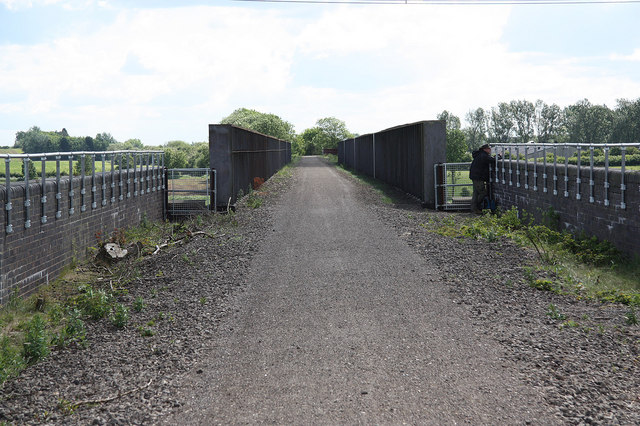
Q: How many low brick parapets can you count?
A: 2